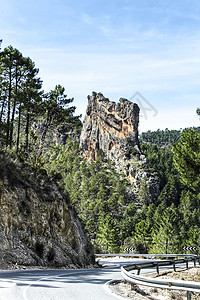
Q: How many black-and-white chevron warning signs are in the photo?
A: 2